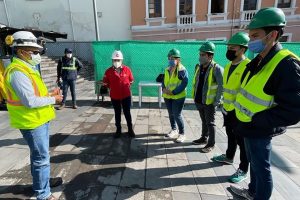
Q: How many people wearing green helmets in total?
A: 4